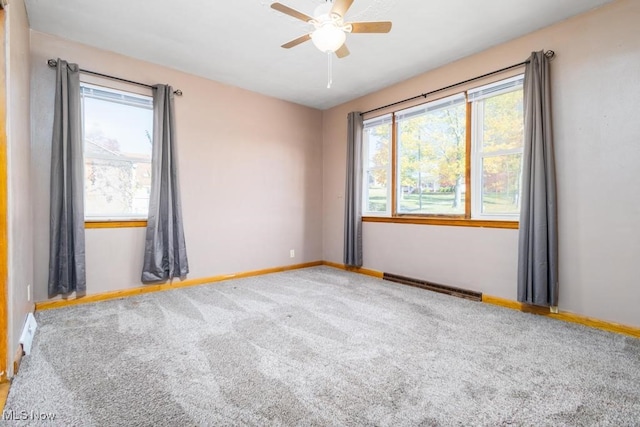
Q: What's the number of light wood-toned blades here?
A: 5